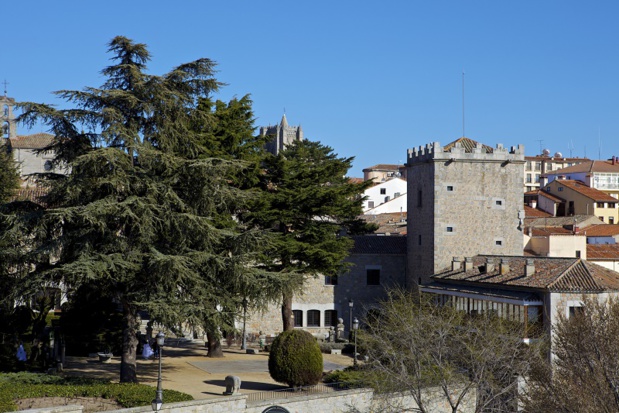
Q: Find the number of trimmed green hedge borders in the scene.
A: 1